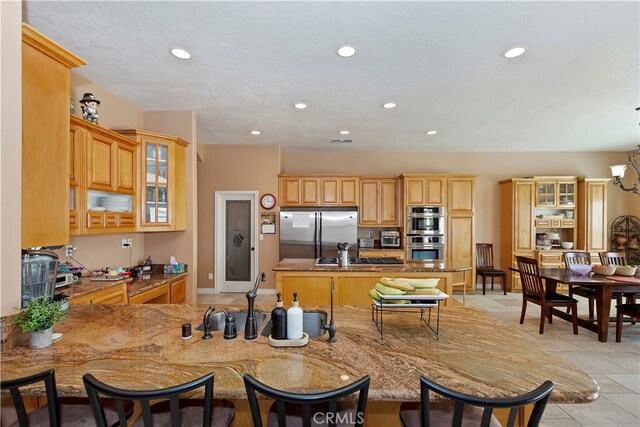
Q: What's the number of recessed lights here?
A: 8